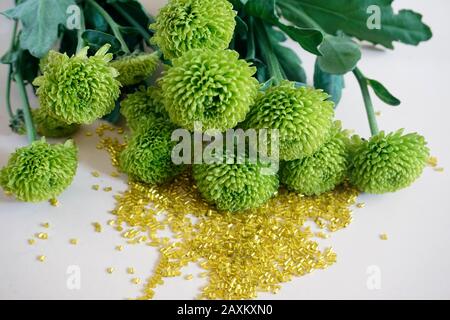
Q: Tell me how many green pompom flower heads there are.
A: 12